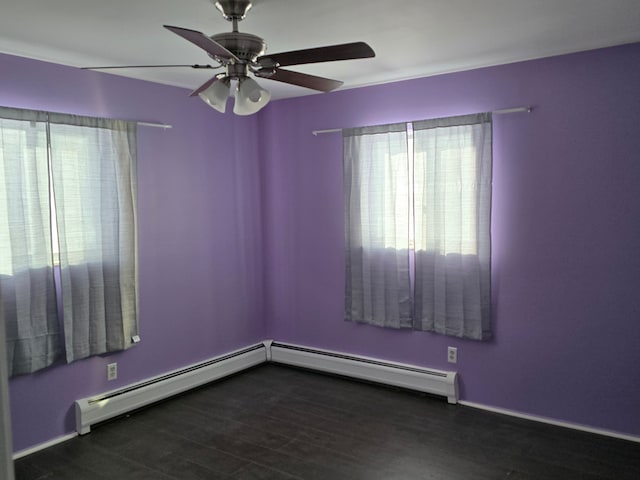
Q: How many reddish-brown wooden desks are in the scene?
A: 0